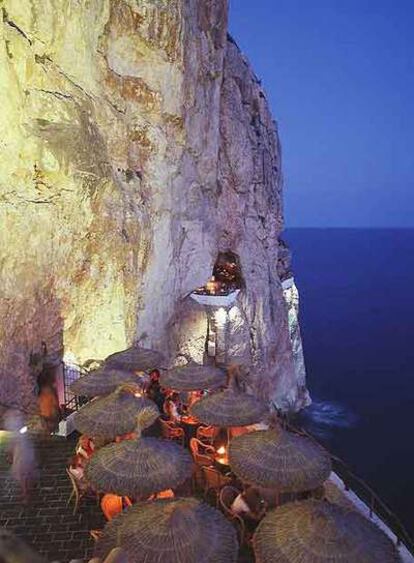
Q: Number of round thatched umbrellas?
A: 9